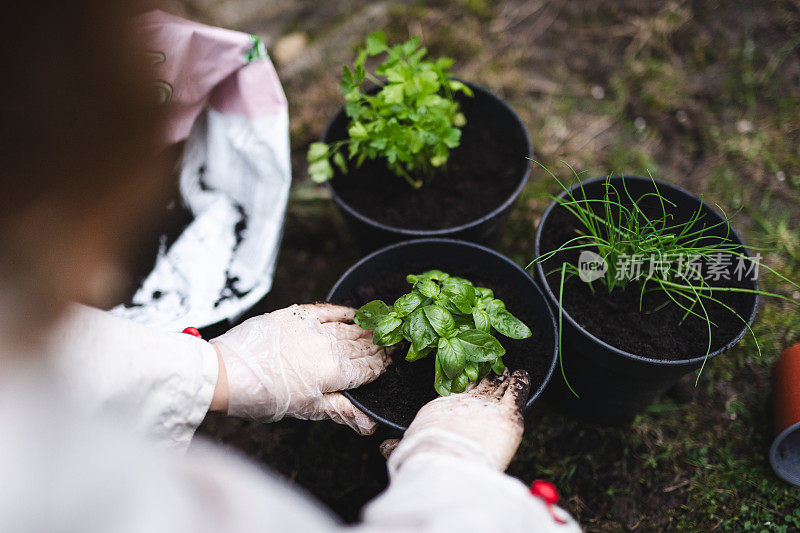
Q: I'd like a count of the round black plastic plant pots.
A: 3